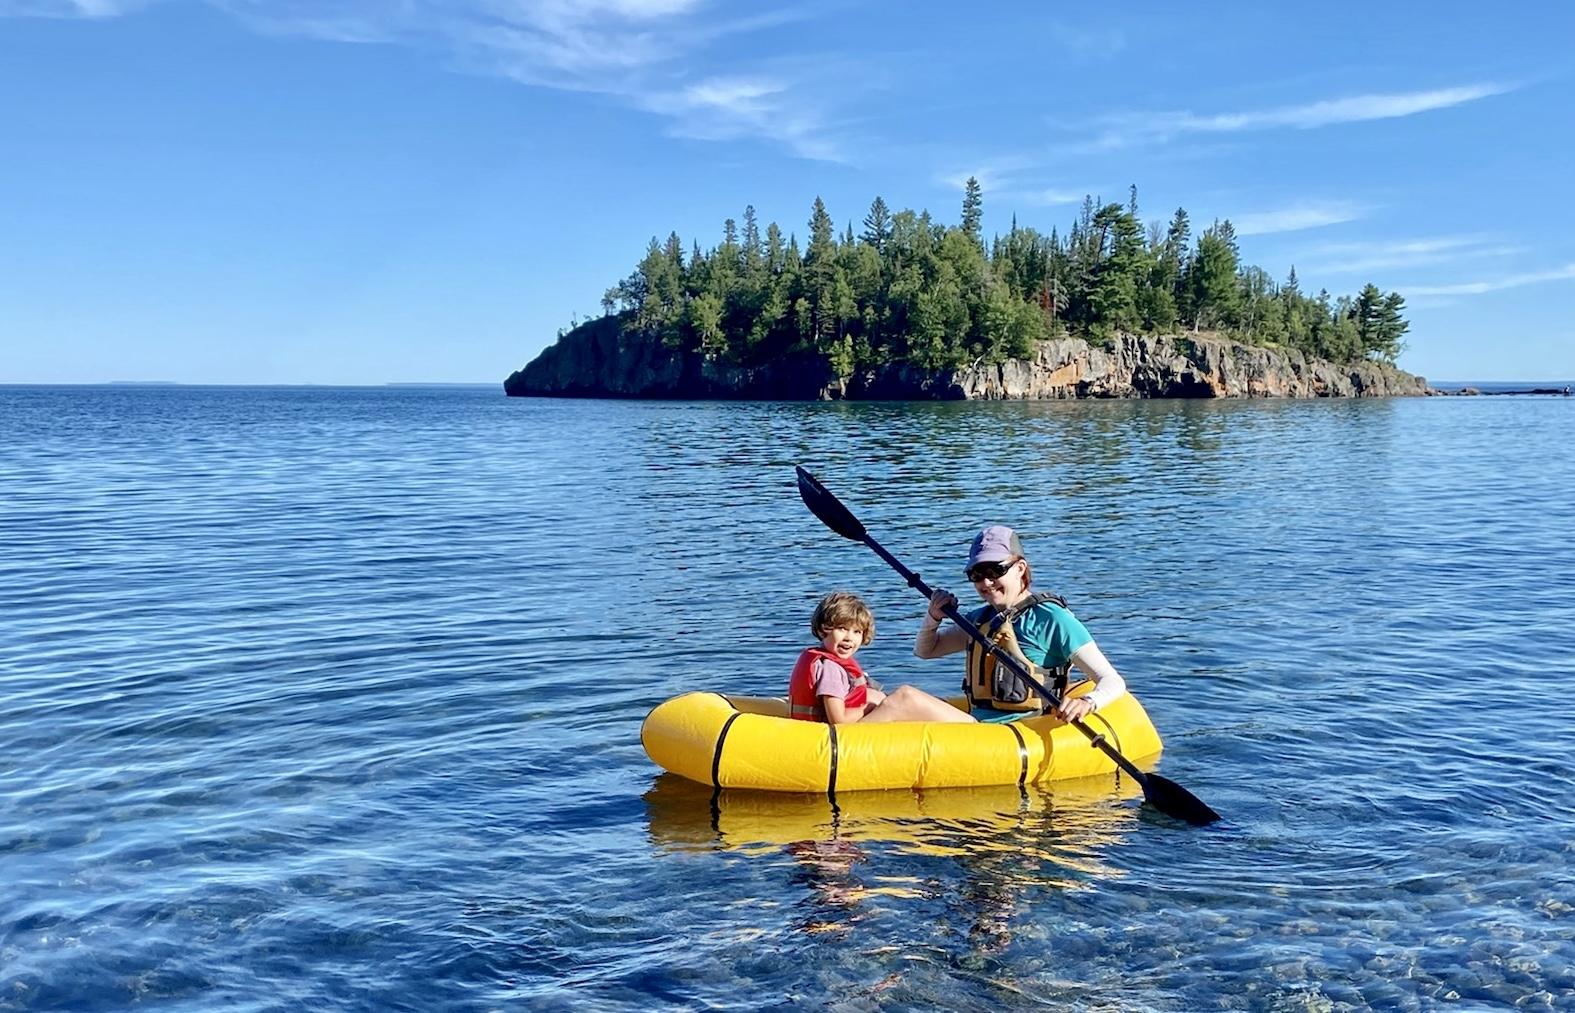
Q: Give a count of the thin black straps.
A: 4